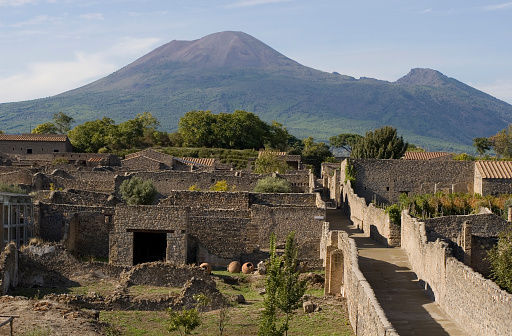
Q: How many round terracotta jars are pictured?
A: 3